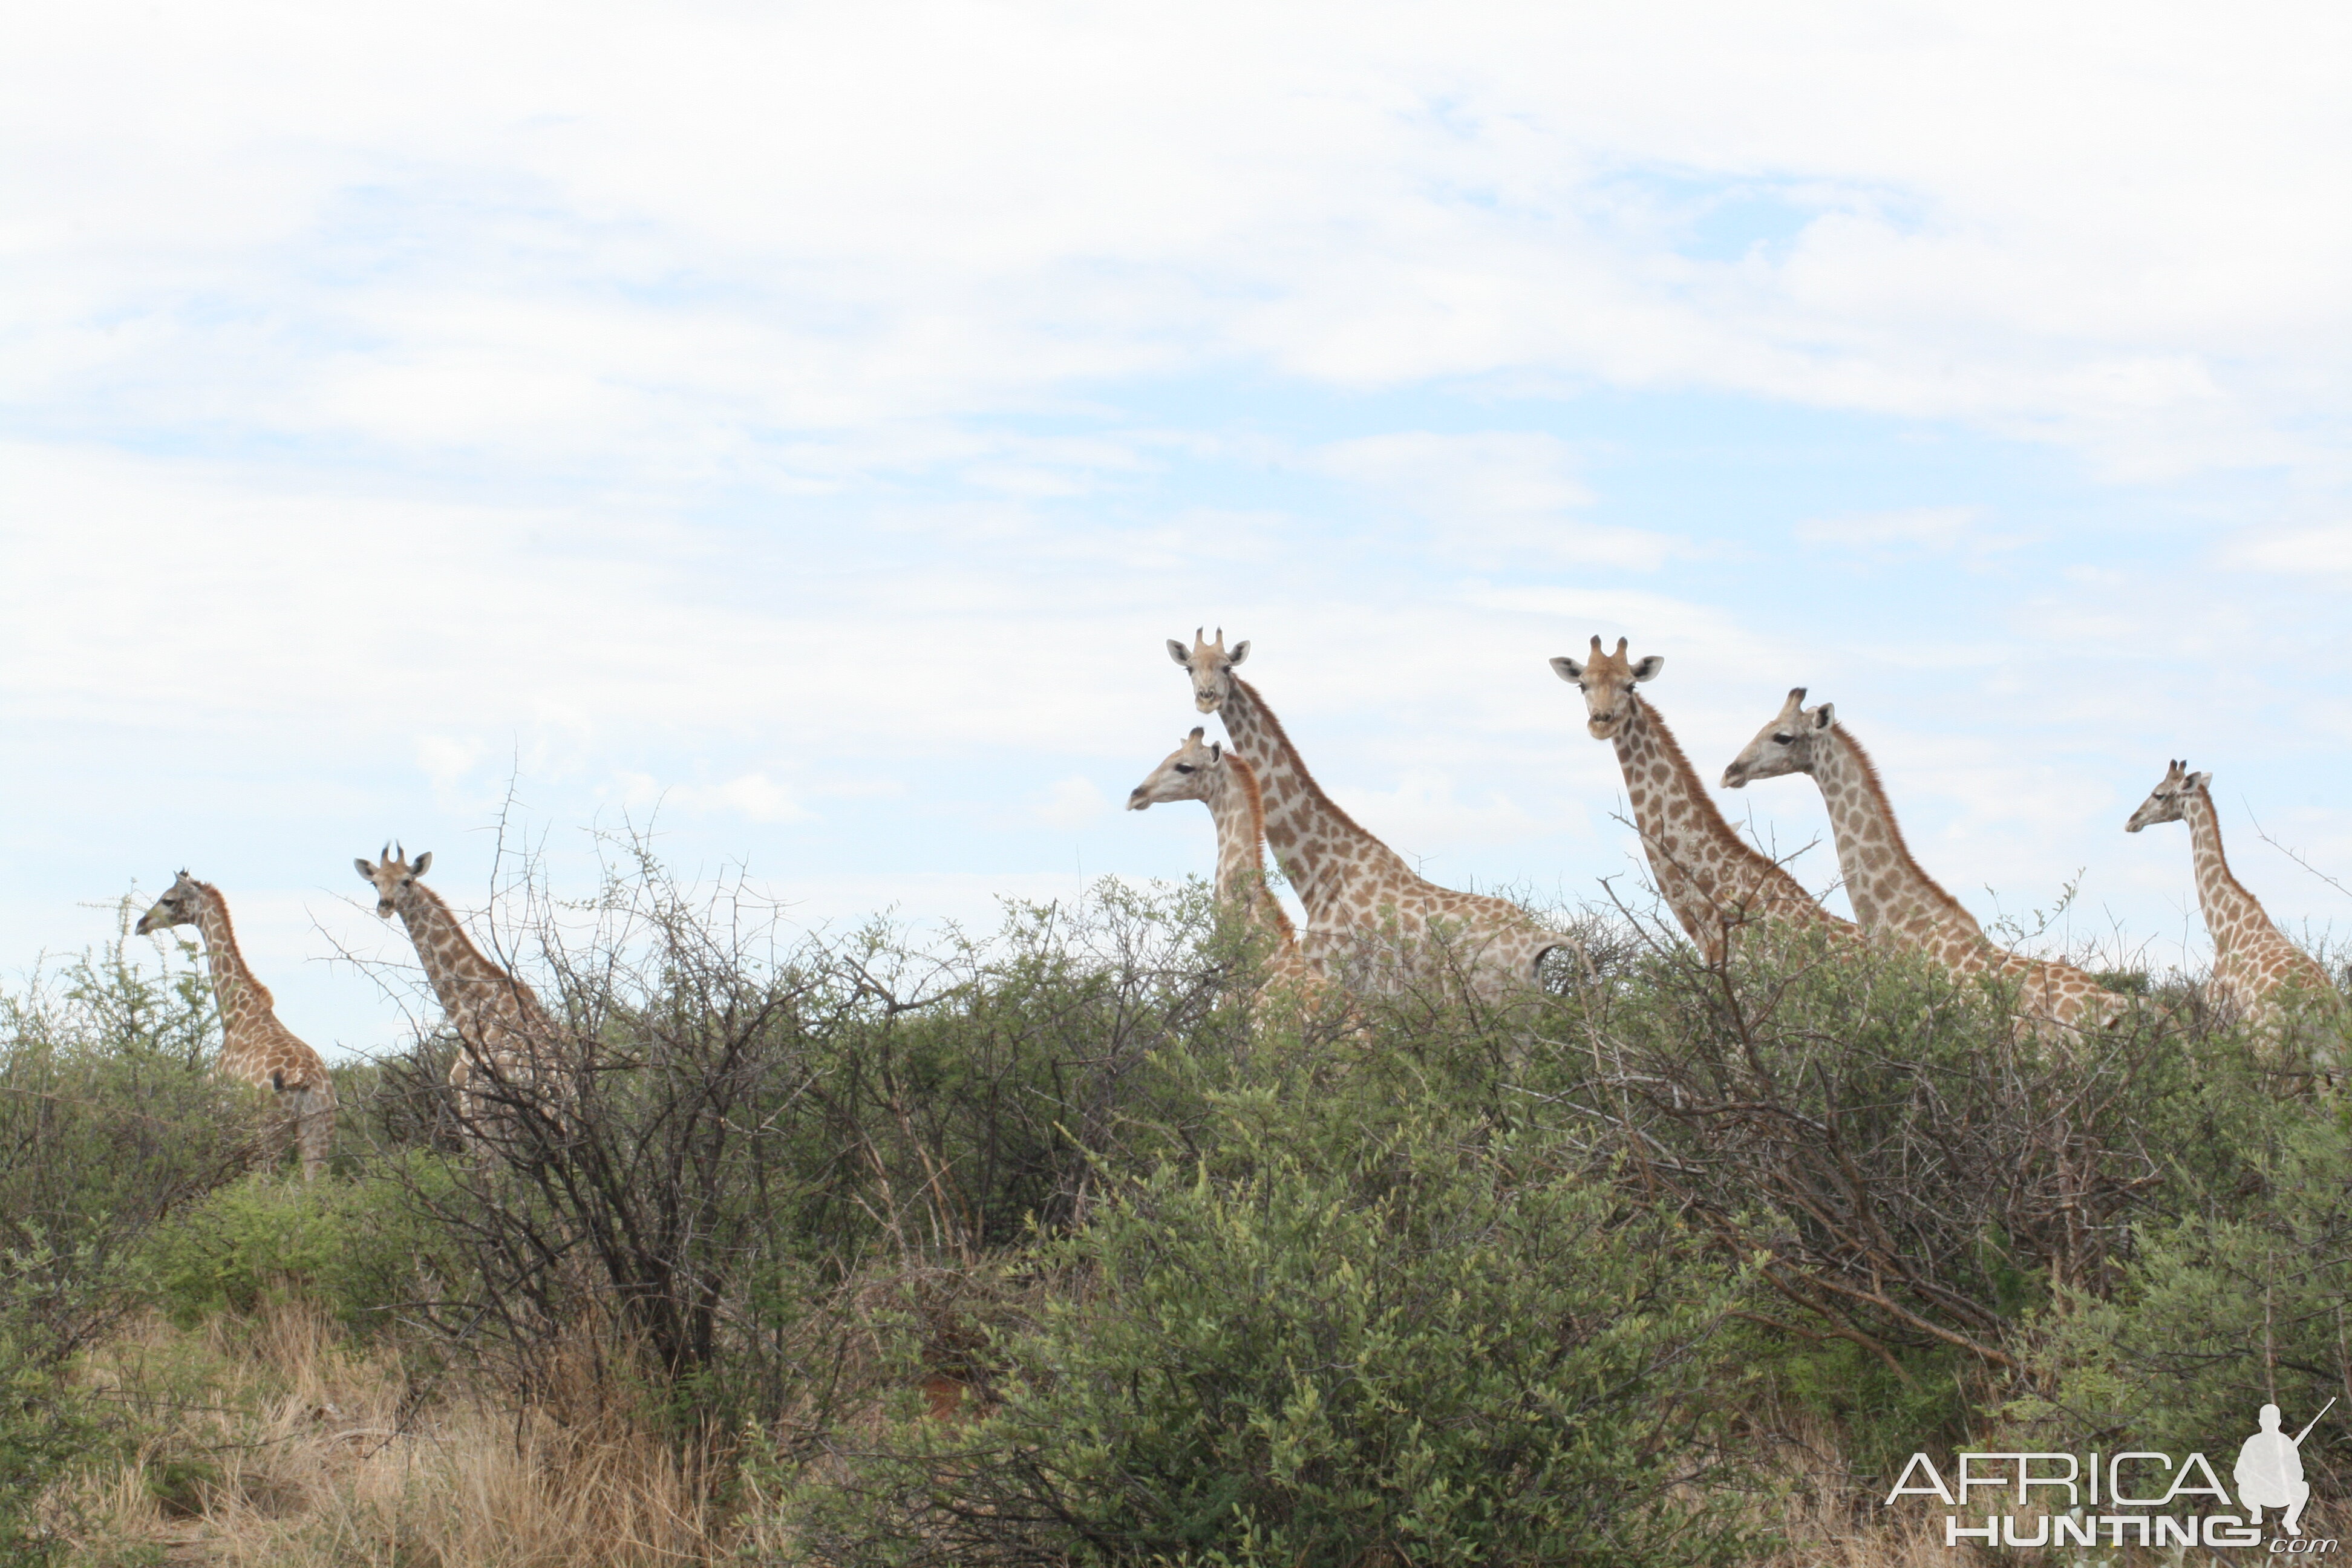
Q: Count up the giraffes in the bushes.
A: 7